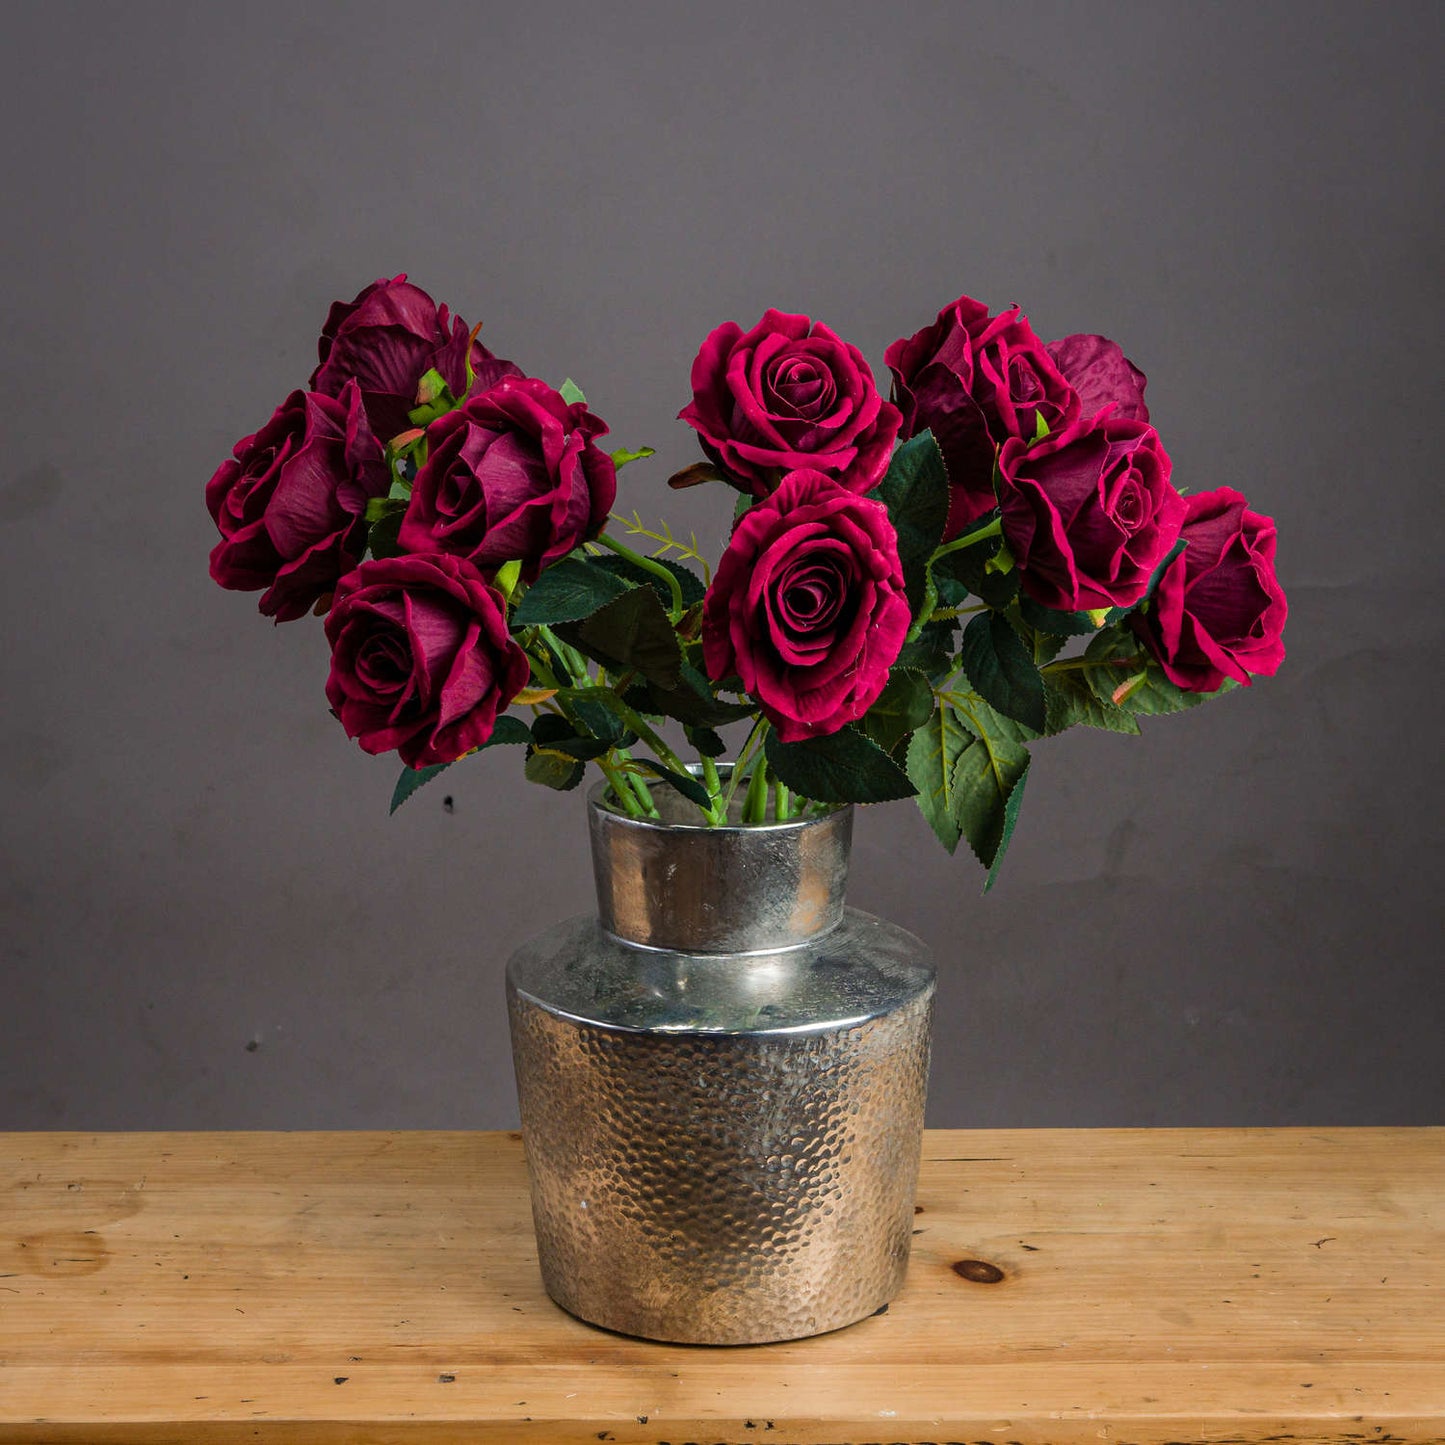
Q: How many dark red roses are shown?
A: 10